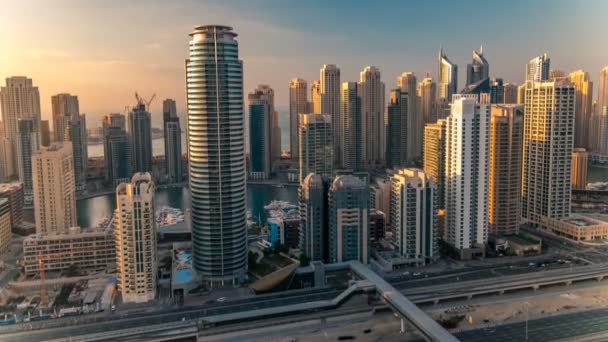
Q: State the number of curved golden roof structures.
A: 1